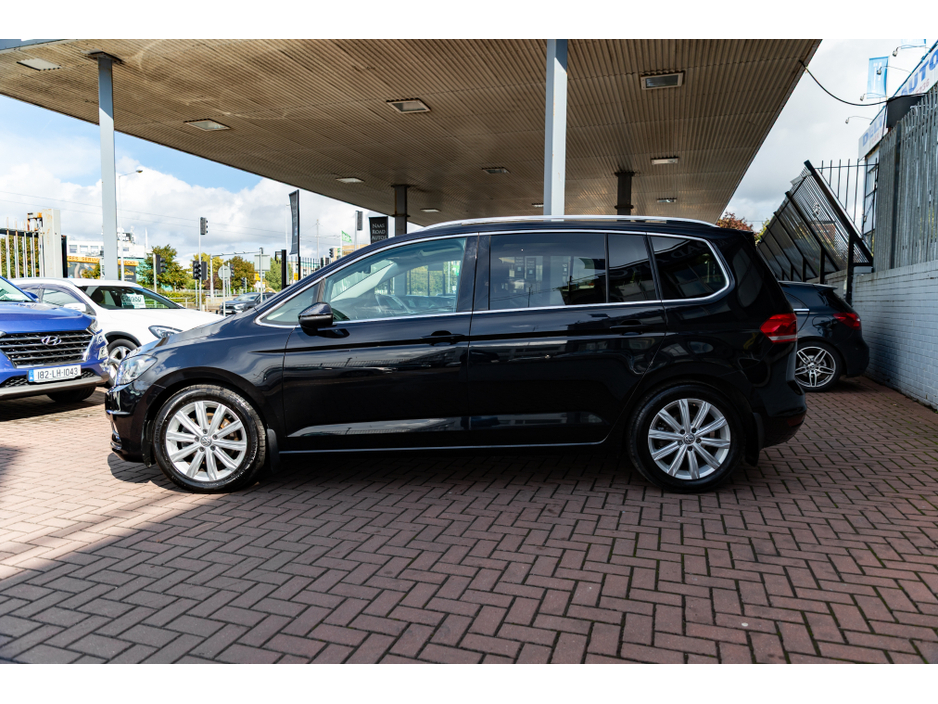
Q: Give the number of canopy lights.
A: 10